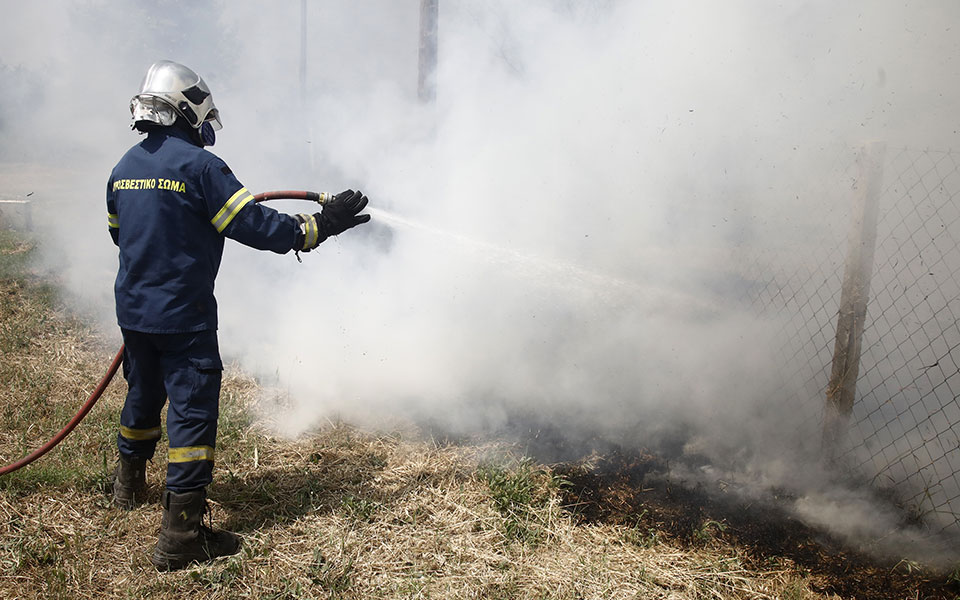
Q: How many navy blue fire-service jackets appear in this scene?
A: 1